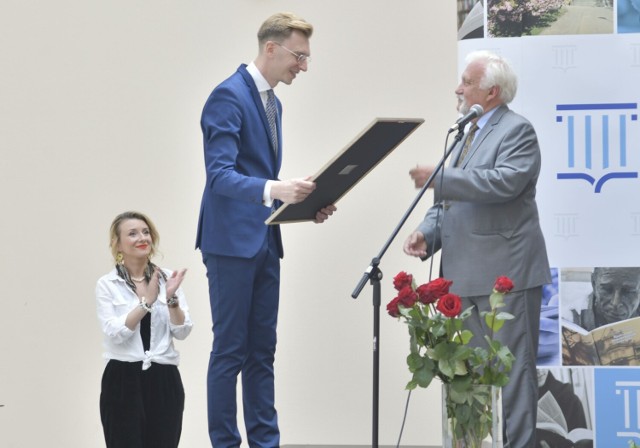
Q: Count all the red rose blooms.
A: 7